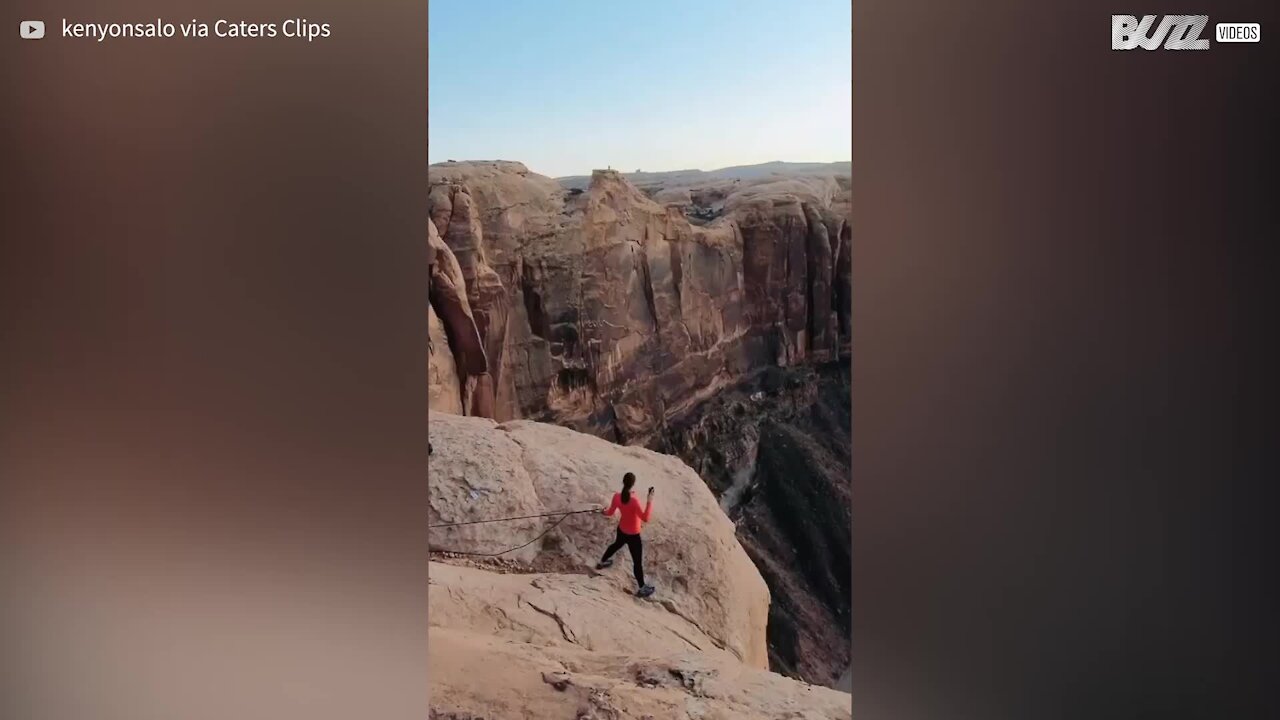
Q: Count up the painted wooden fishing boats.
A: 0